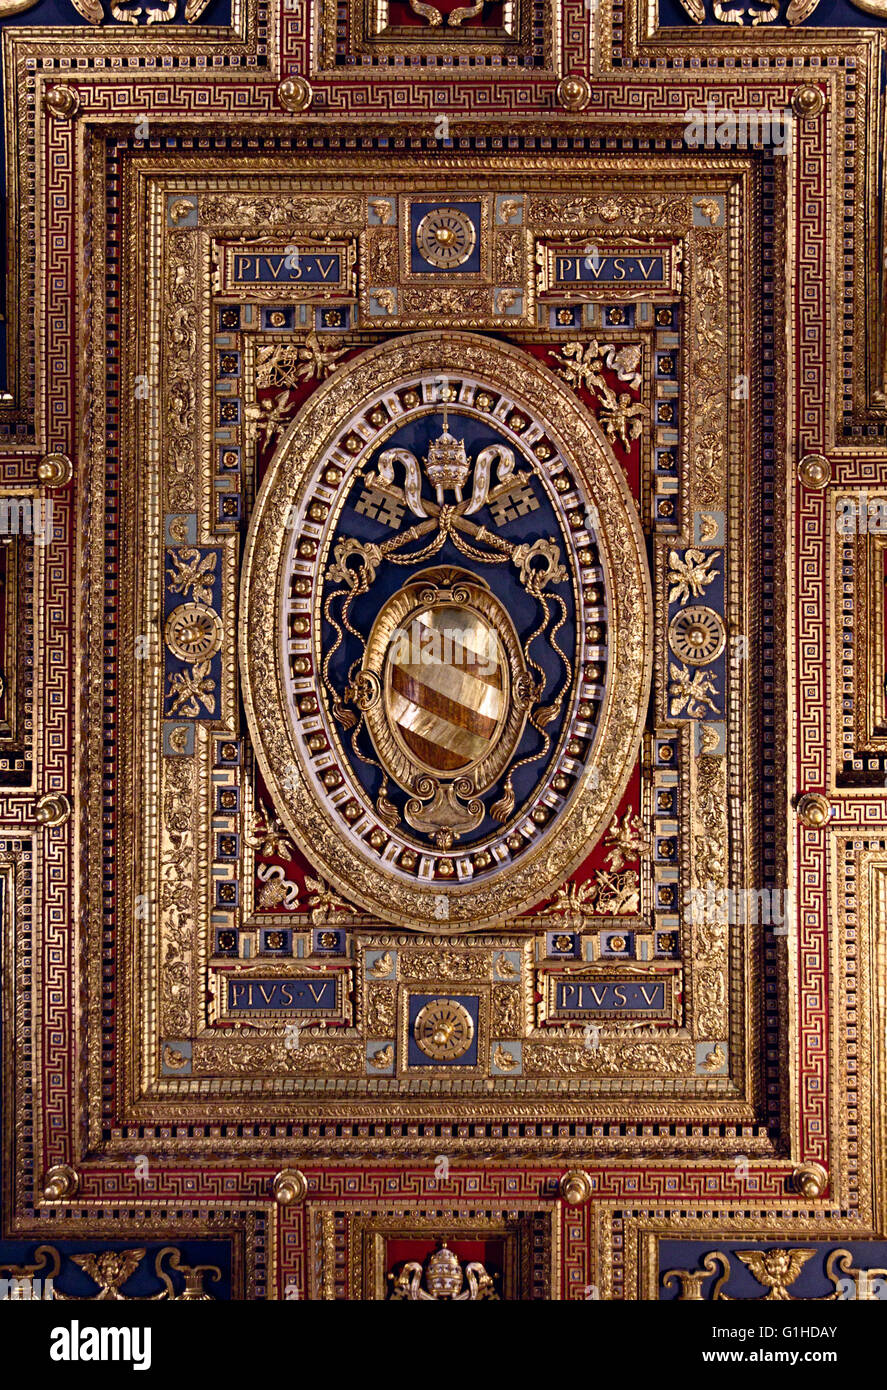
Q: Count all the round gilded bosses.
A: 12